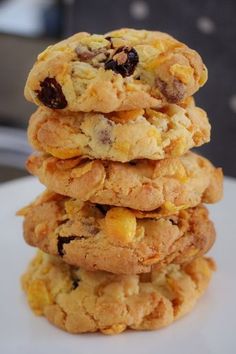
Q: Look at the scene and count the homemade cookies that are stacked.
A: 5